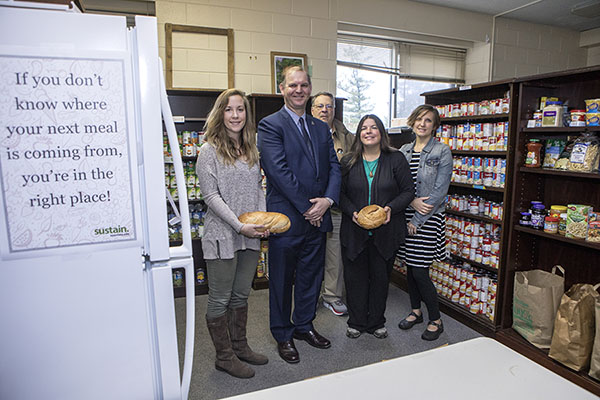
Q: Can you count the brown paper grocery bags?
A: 3